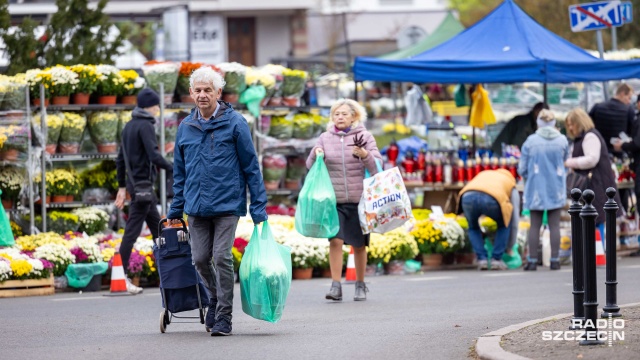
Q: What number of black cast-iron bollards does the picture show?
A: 3